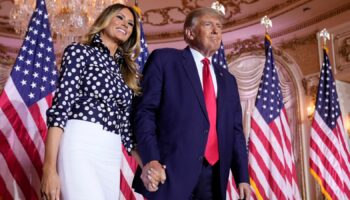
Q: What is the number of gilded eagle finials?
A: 3